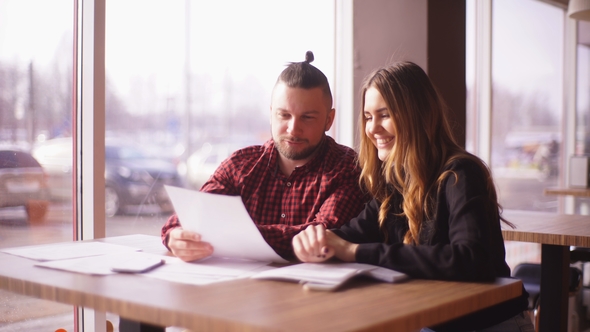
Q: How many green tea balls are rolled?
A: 0